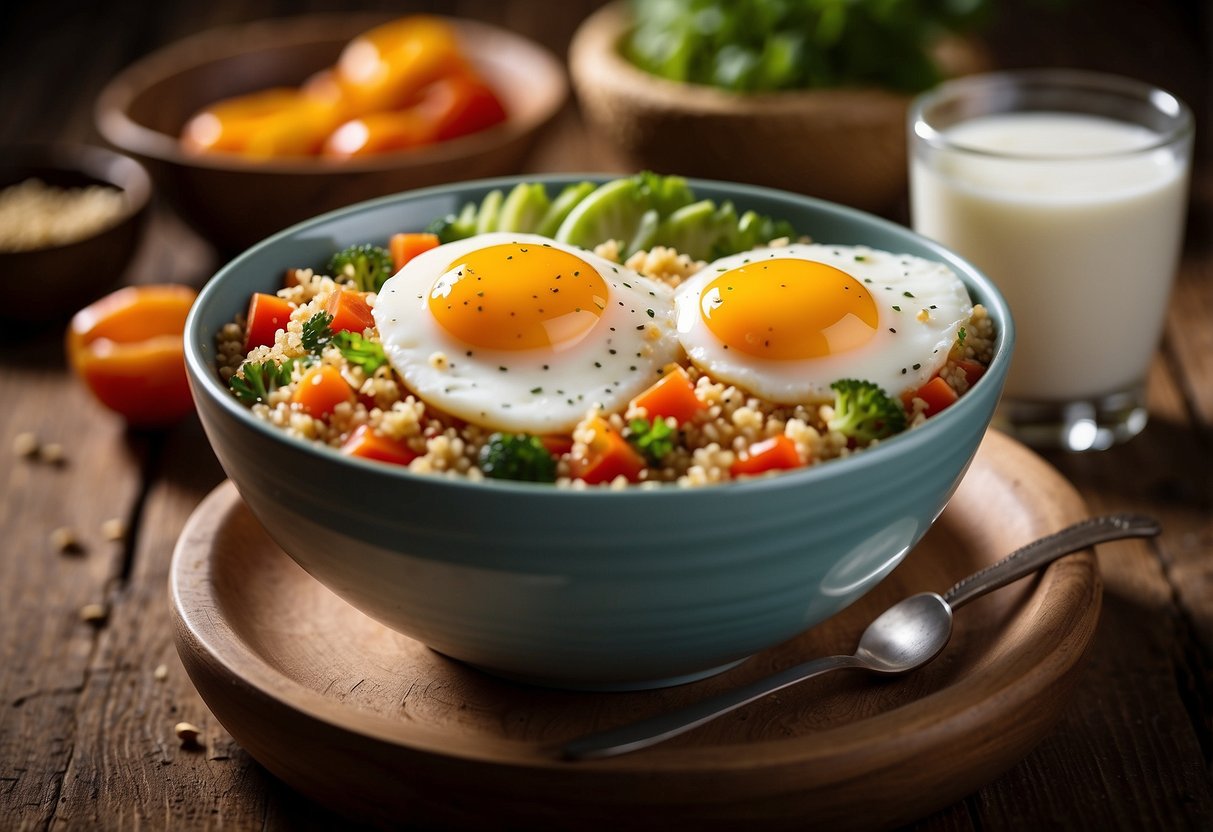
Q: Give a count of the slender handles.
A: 2